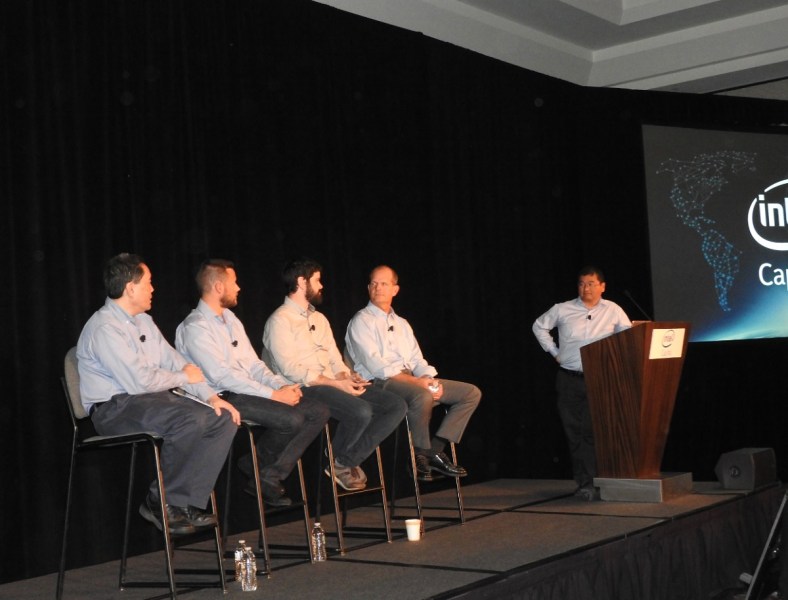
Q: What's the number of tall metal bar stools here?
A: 4